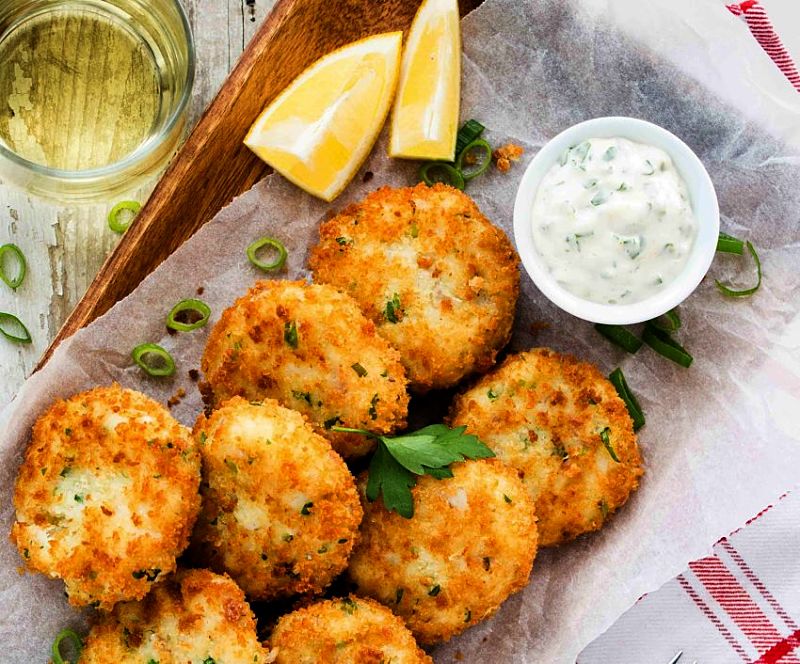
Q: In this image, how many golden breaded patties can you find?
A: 8